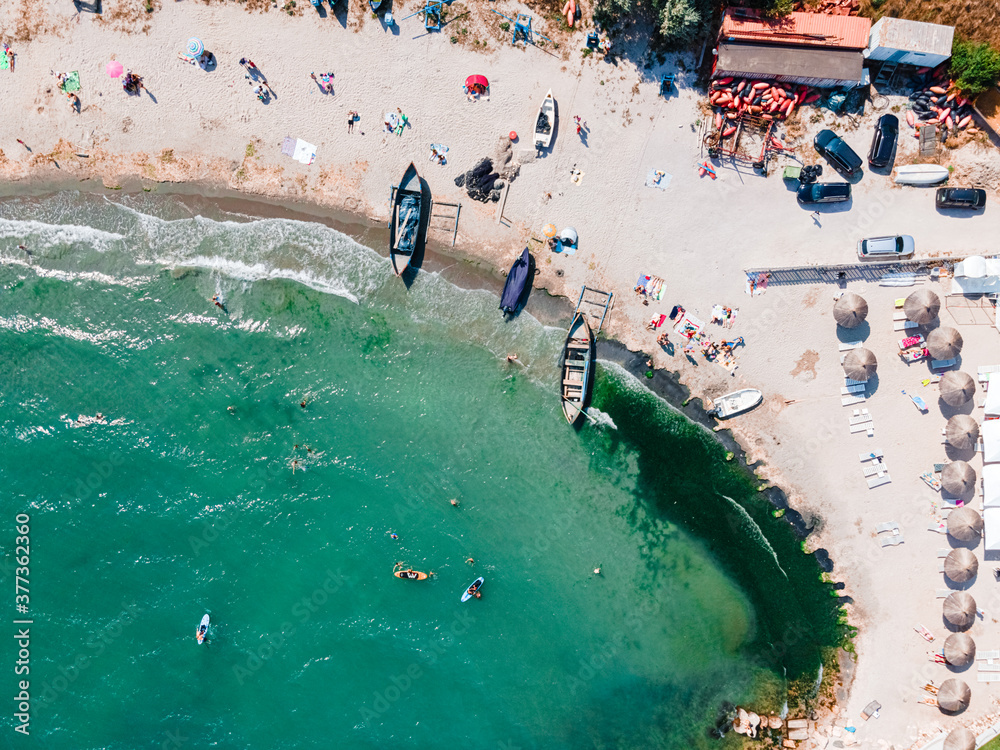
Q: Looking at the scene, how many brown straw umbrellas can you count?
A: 13